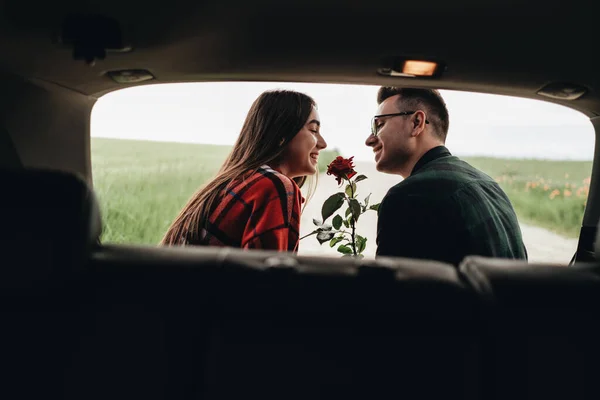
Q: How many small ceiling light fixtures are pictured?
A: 3